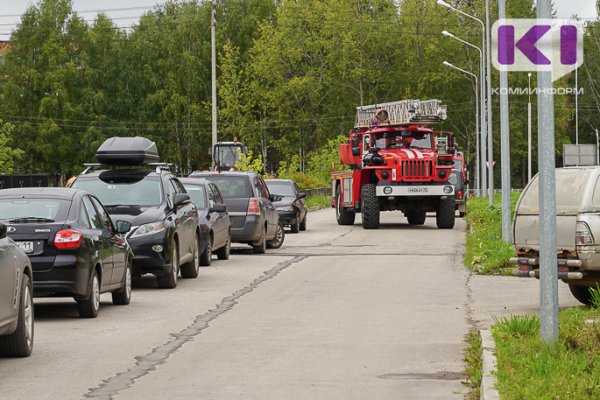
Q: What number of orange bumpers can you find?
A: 0